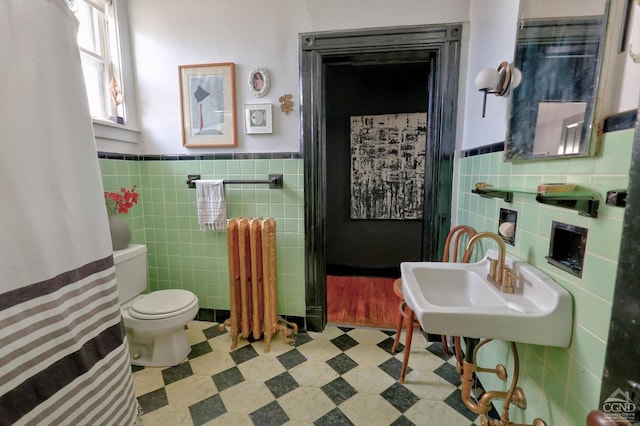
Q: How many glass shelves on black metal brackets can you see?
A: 1